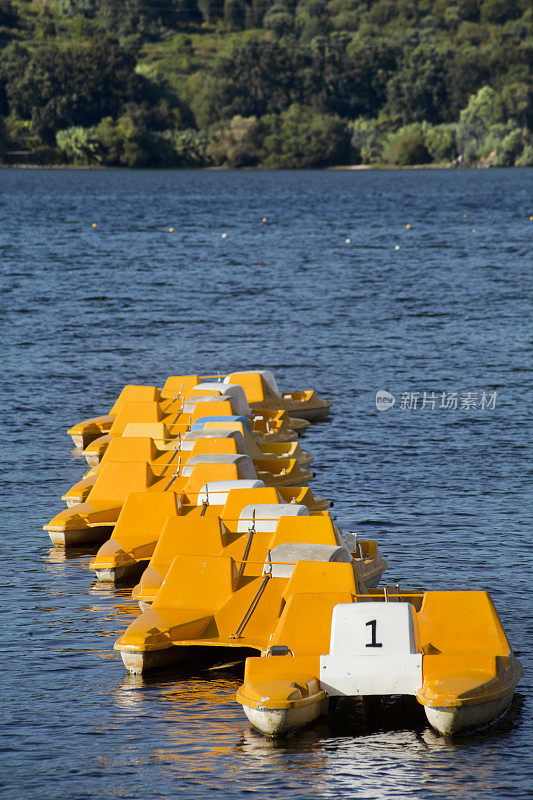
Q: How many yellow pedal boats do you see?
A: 10